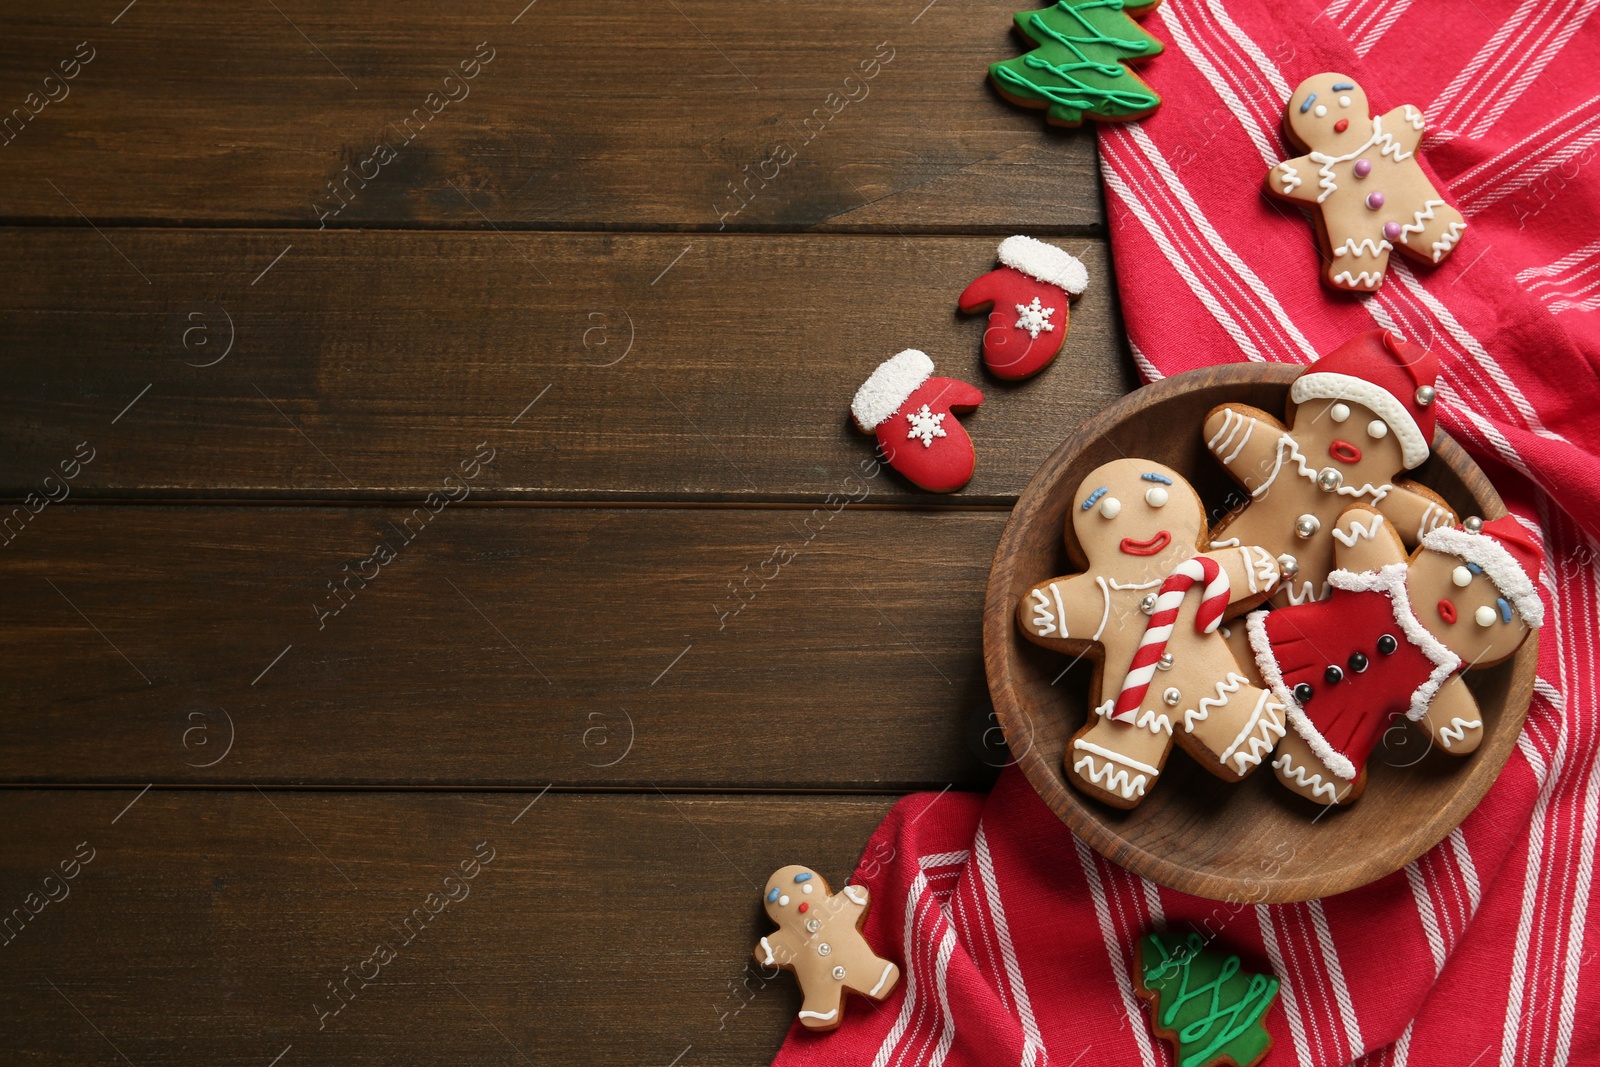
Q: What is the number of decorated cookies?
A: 9